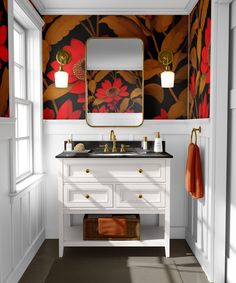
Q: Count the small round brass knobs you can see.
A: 4